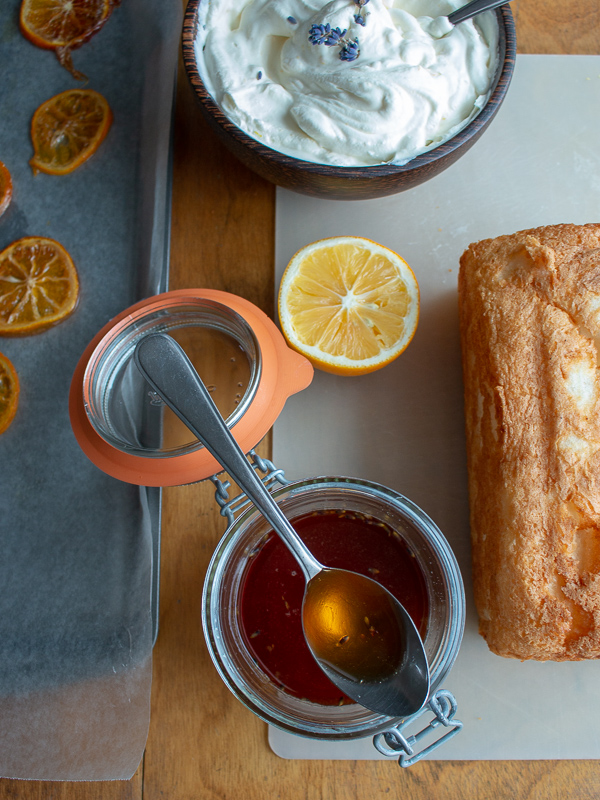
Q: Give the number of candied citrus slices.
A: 5